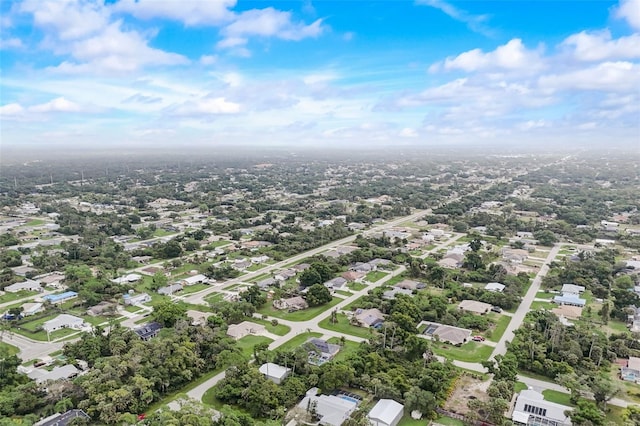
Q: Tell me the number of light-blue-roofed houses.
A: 2